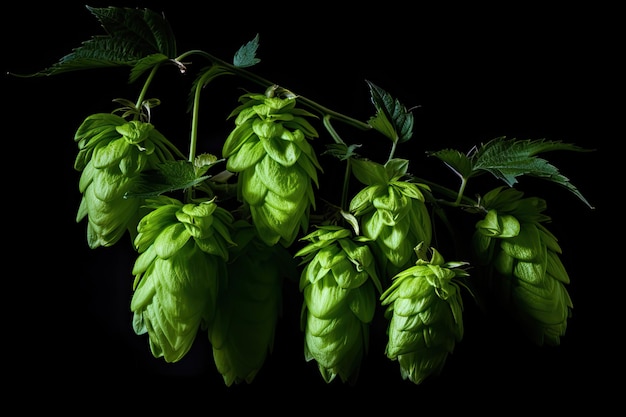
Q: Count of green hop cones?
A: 8